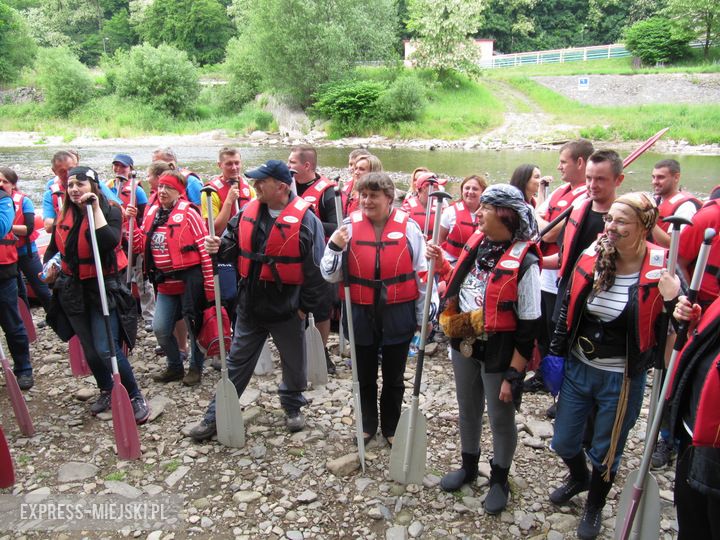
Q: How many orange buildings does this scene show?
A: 0